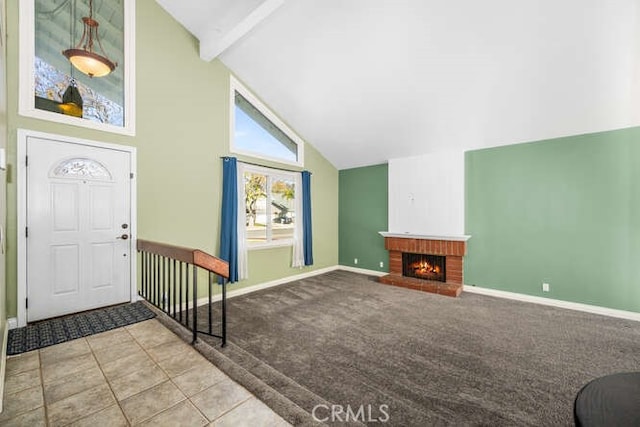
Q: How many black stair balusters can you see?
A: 13